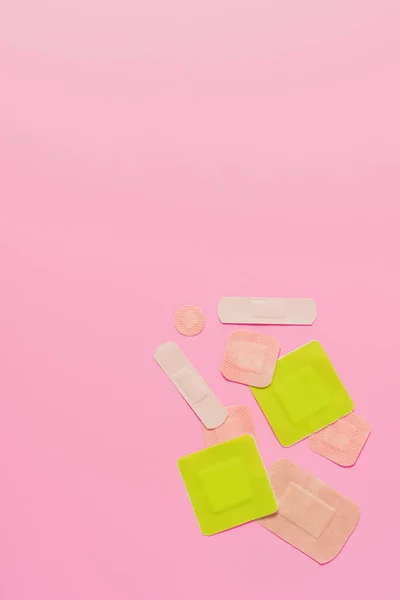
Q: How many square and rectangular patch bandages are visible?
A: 6